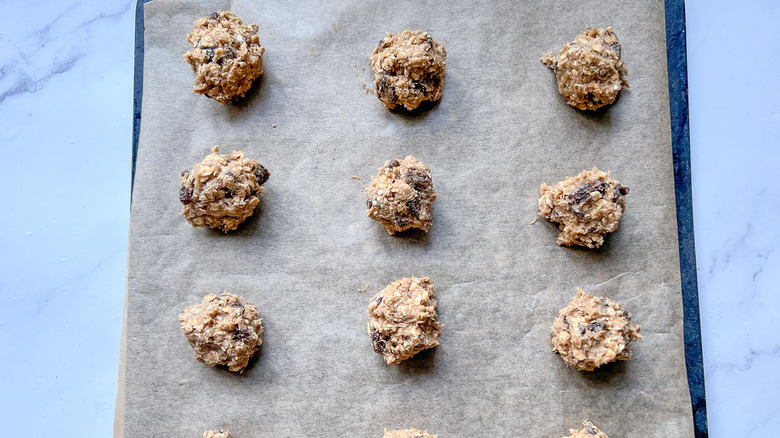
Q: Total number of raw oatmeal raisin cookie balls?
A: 12